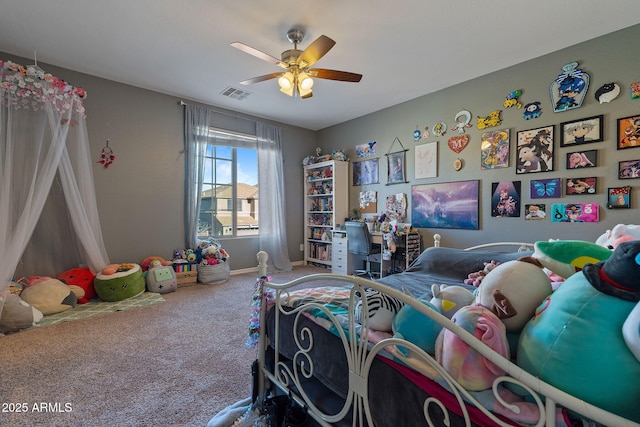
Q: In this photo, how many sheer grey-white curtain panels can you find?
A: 2